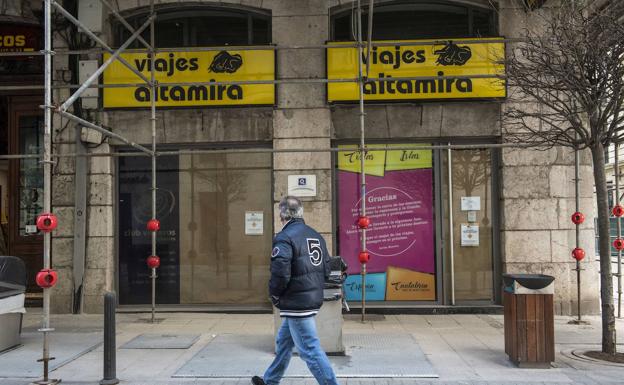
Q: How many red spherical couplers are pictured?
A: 10